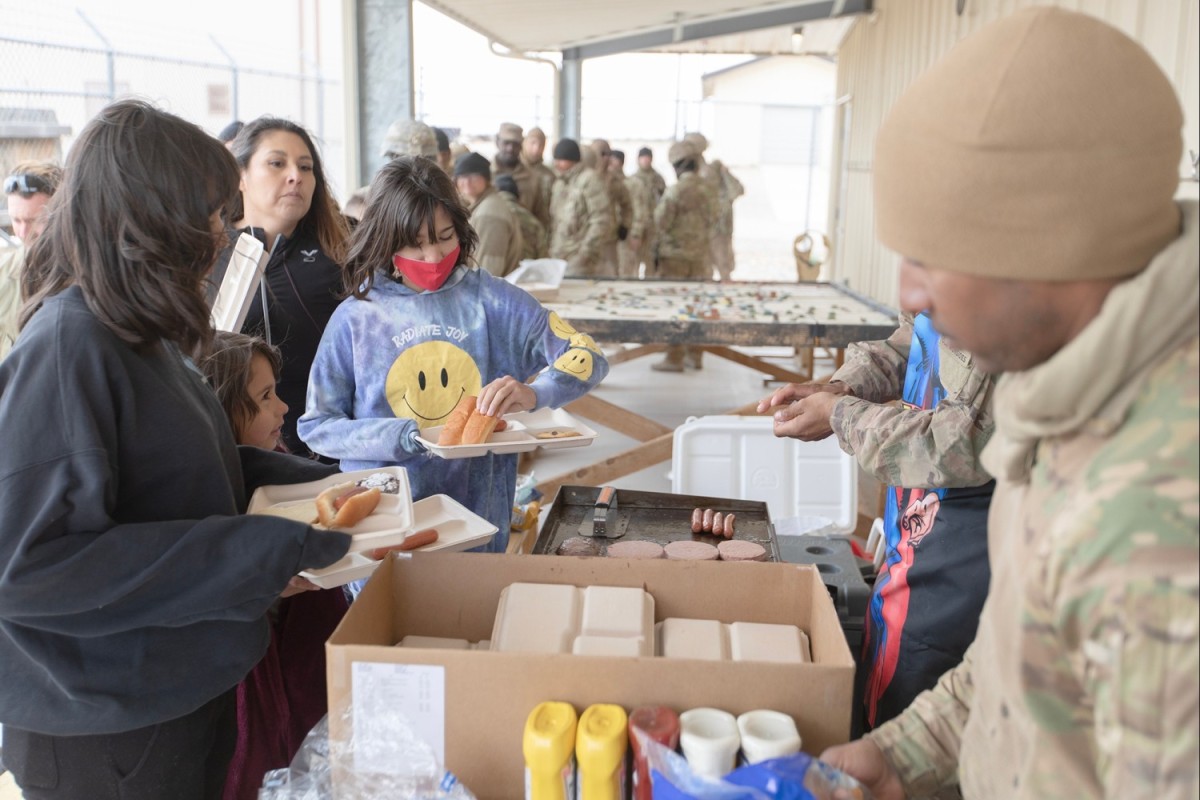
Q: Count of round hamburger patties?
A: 4